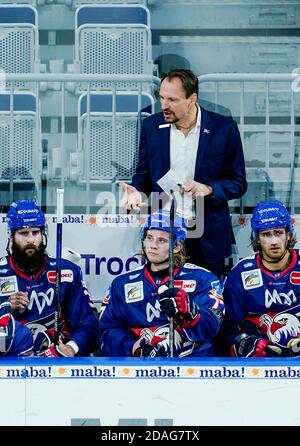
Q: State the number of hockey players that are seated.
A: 3